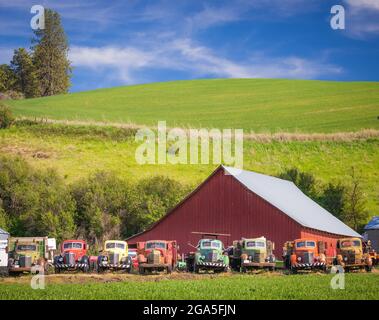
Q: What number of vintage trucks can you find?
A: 8